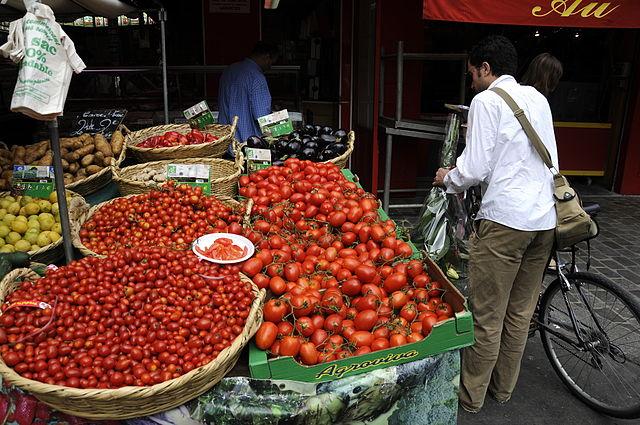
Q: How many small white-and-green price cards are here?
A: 5